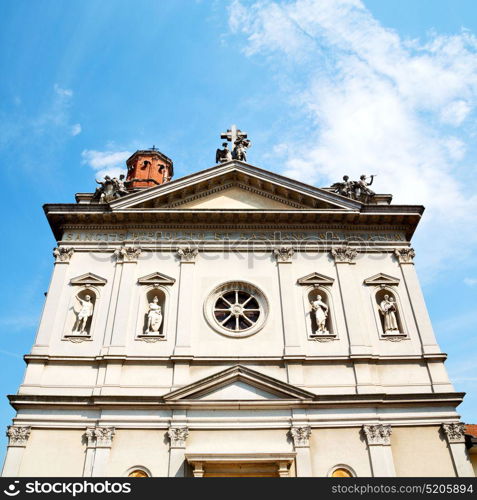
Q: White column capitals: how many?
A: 12